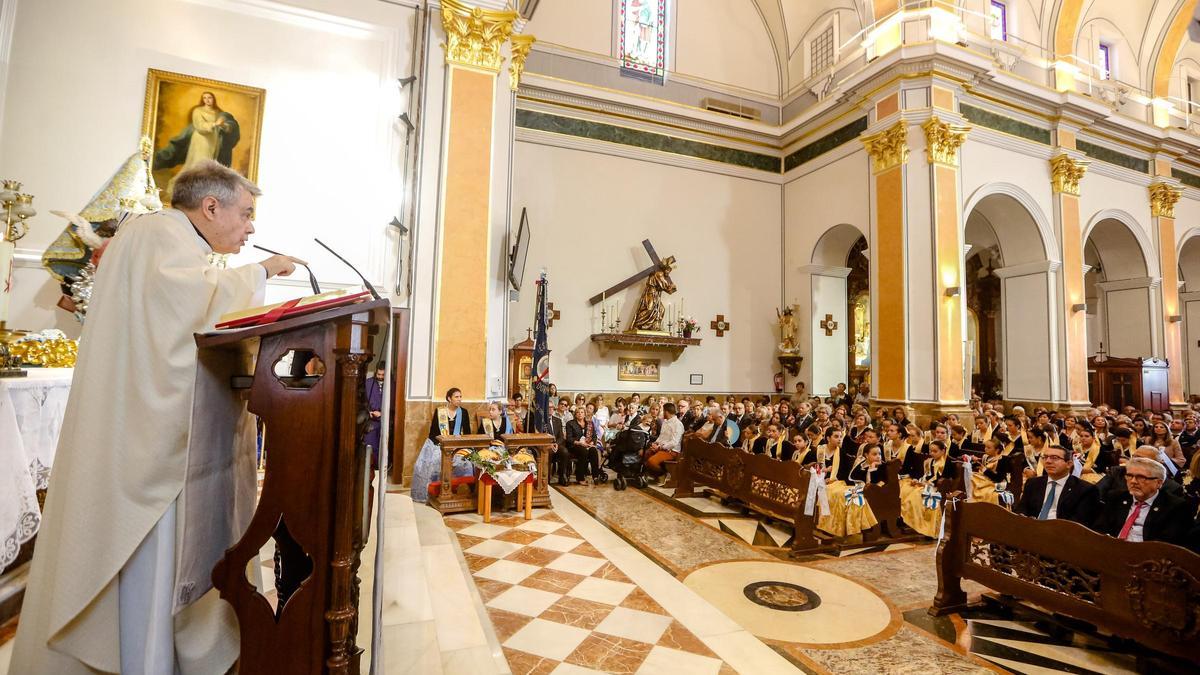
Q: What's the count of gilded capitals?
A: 6